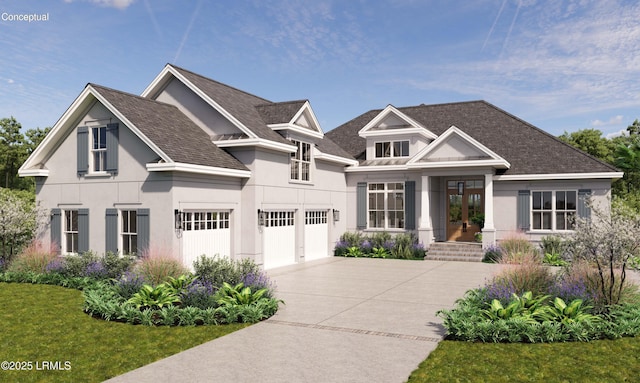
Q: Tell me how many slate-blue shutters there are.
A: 10